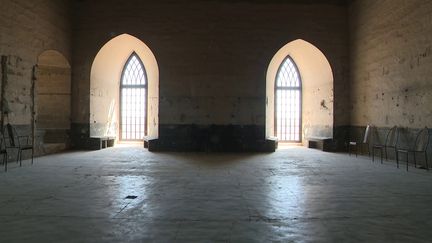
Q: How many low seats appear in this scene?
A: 4